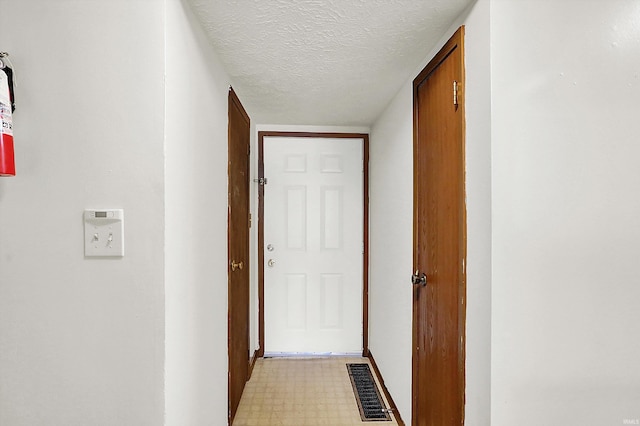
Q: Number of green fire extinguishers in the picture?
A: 0